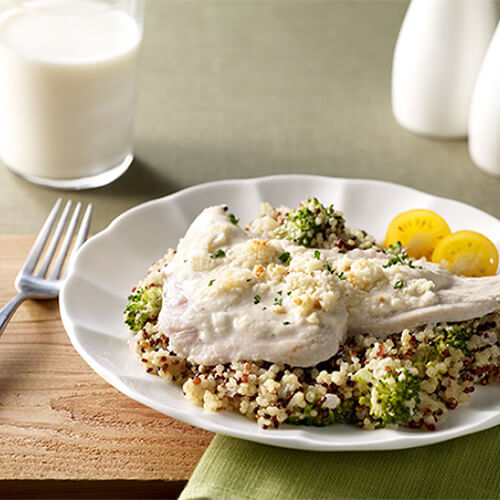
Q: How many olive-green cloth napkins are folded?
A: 1